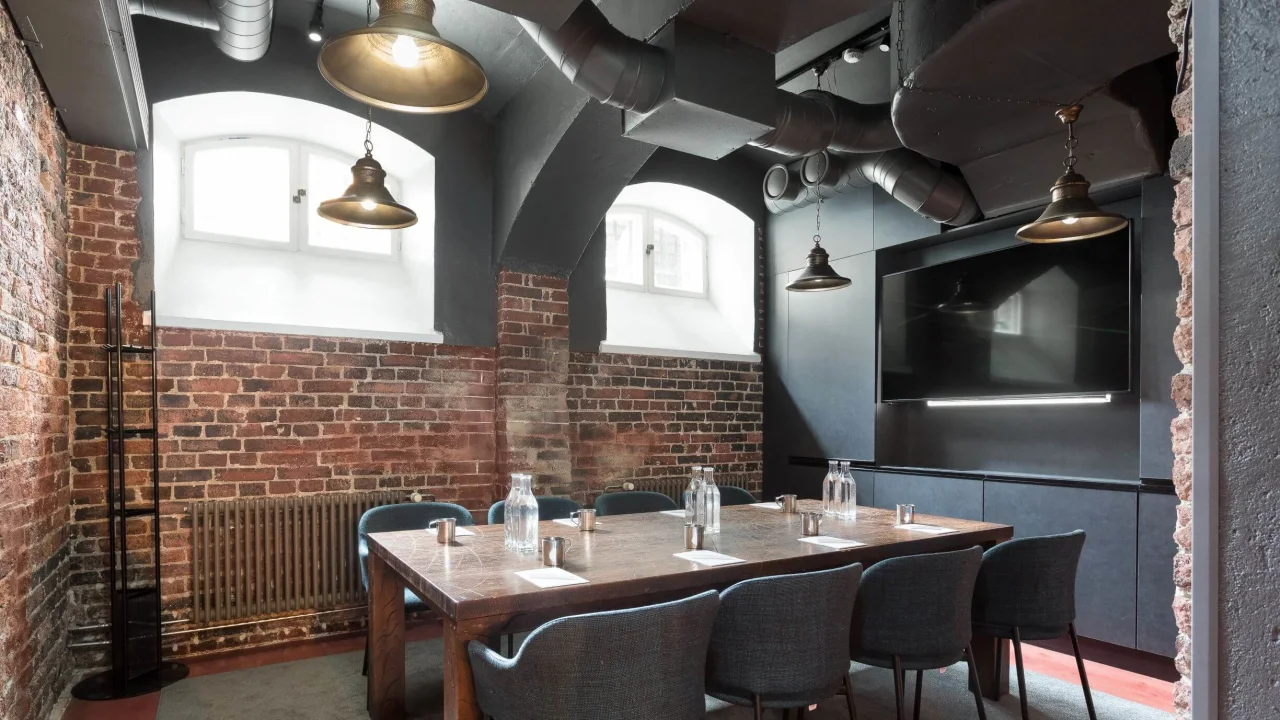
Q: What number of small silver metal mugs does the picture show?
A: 7